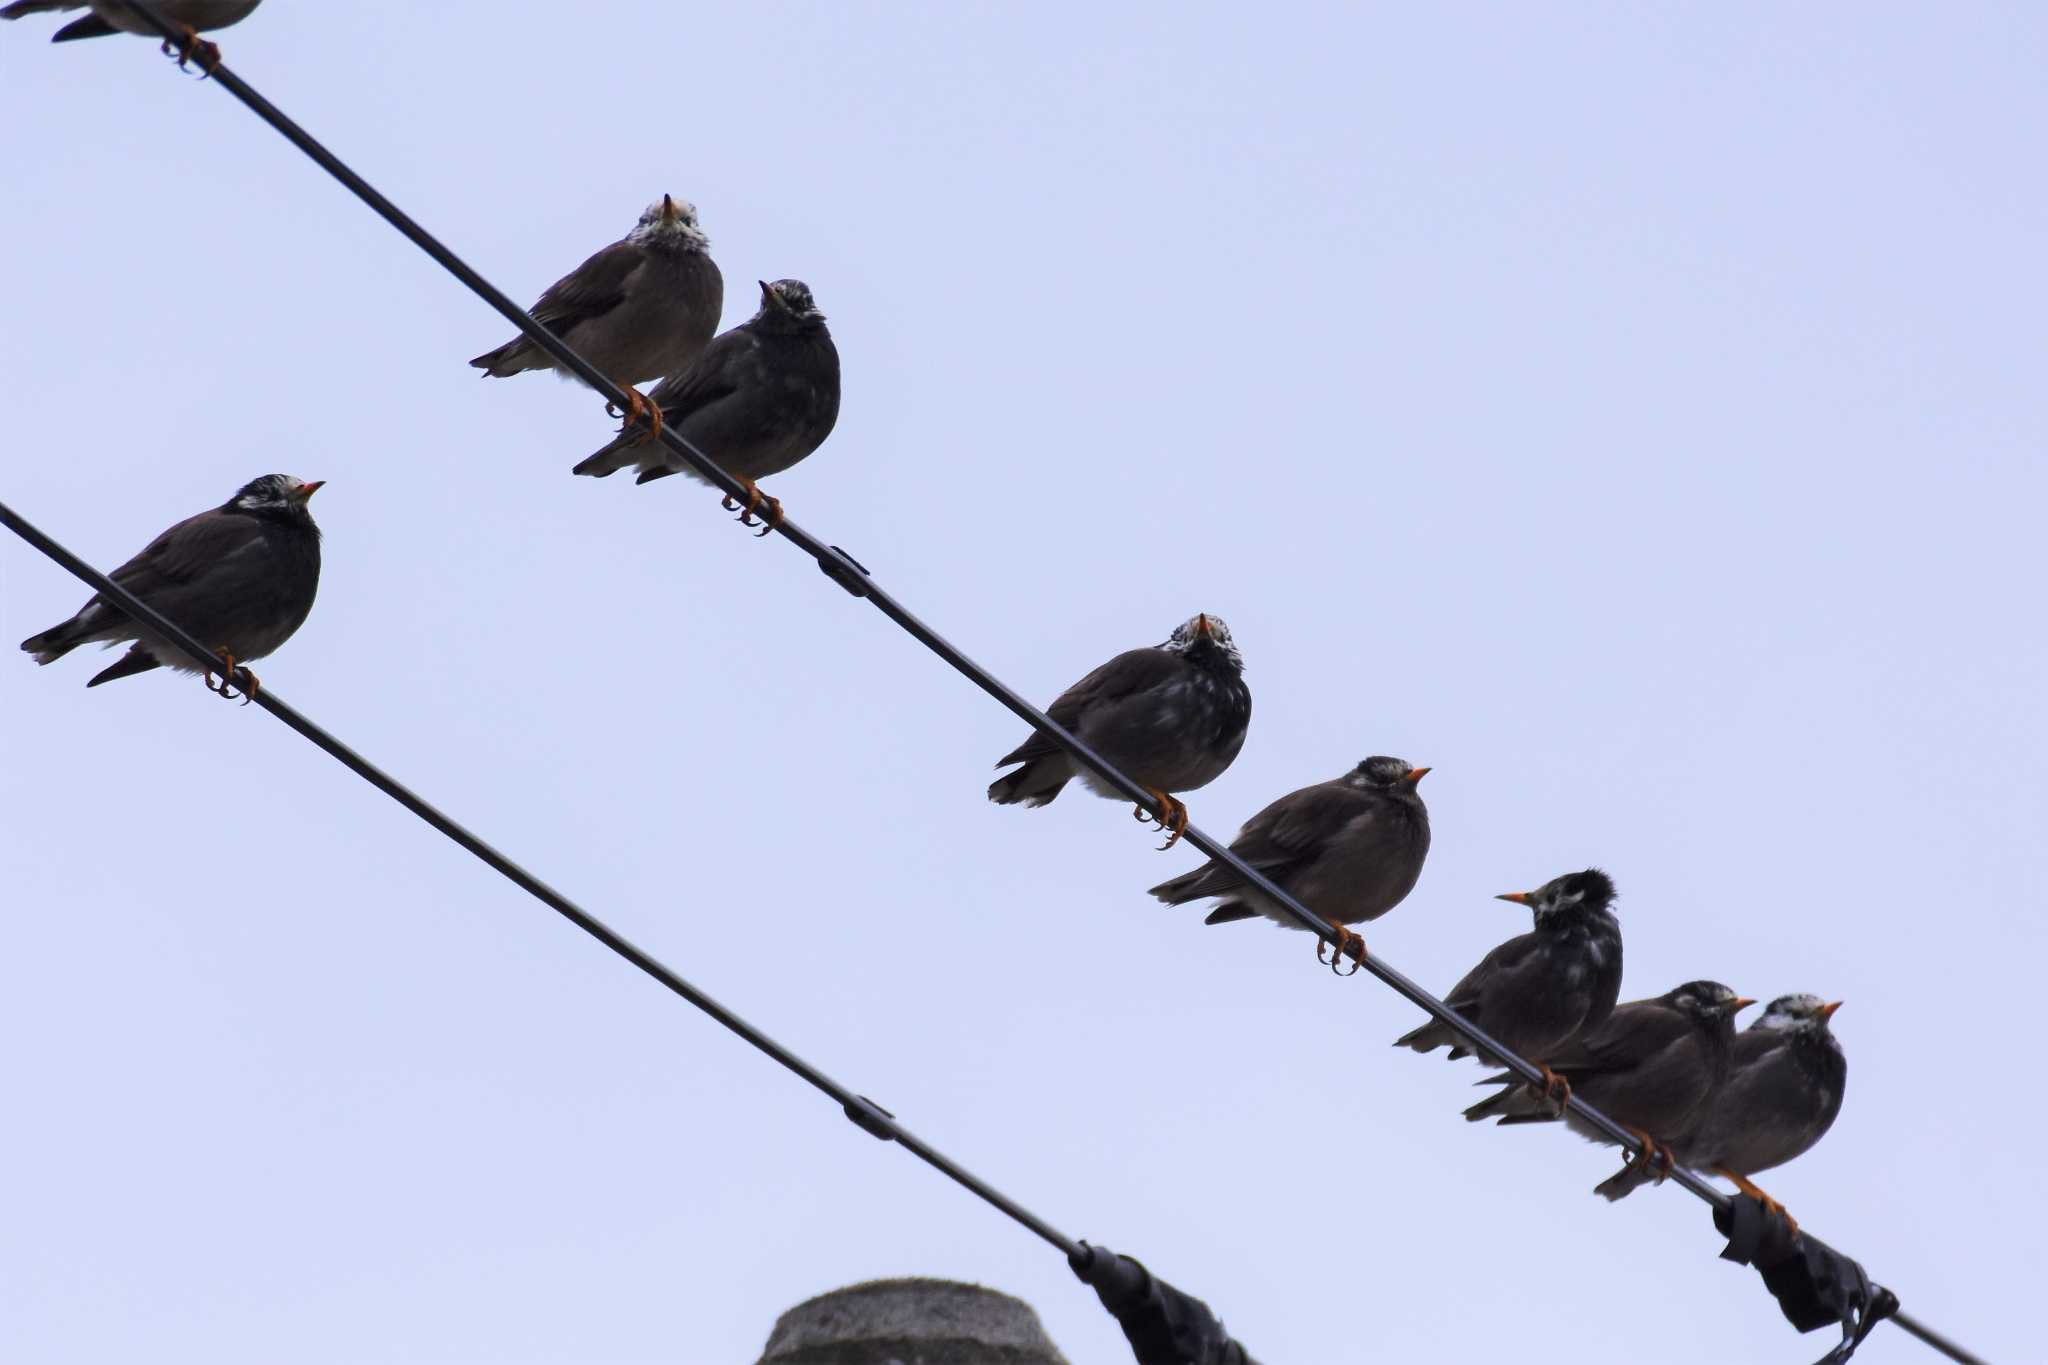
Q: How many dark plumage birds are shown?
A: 9